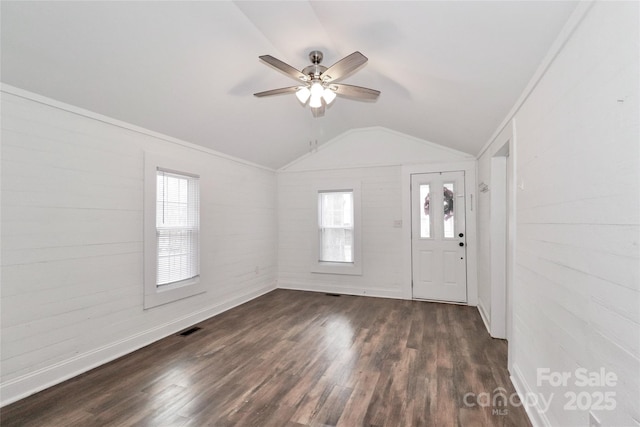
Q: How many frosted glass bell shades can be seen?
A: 4